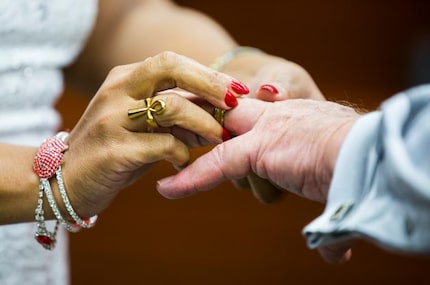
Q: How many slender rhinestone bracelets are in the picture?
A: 3